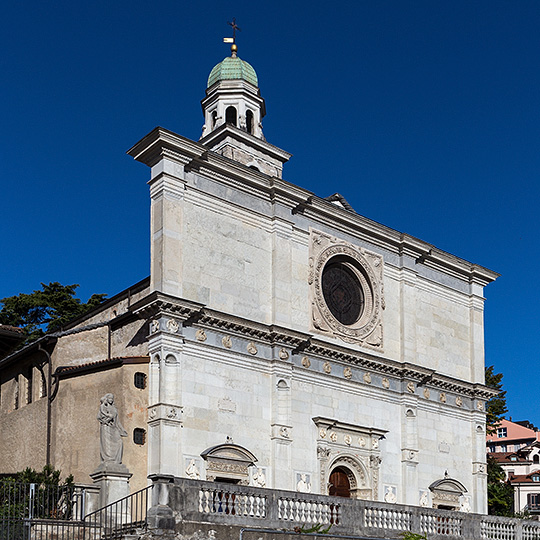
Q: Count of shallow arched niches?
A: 5